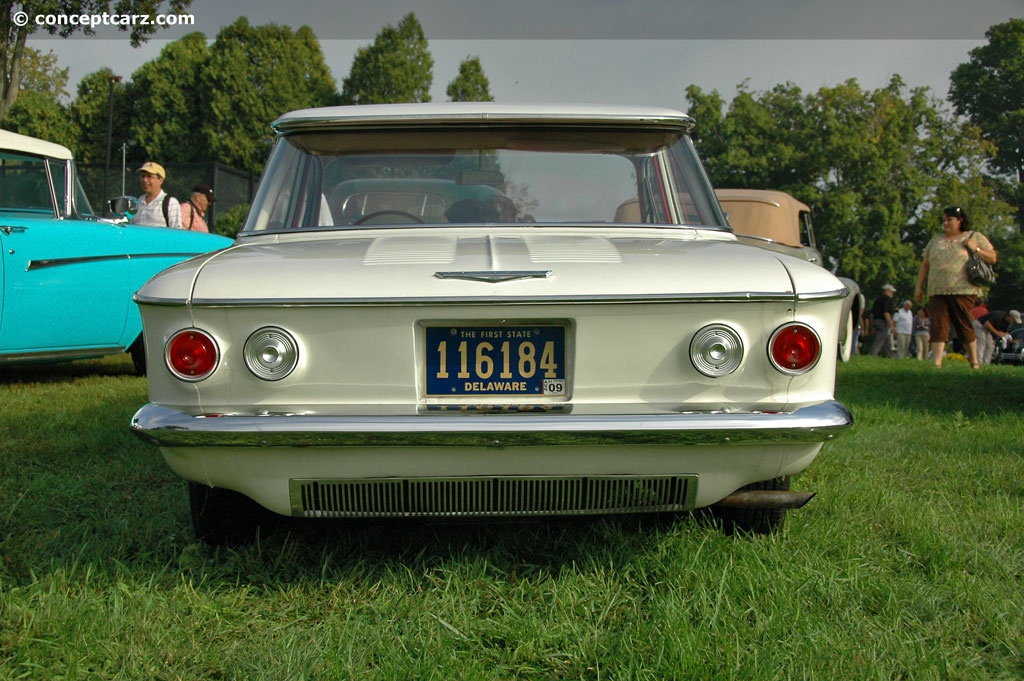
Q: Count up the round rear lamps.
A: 4